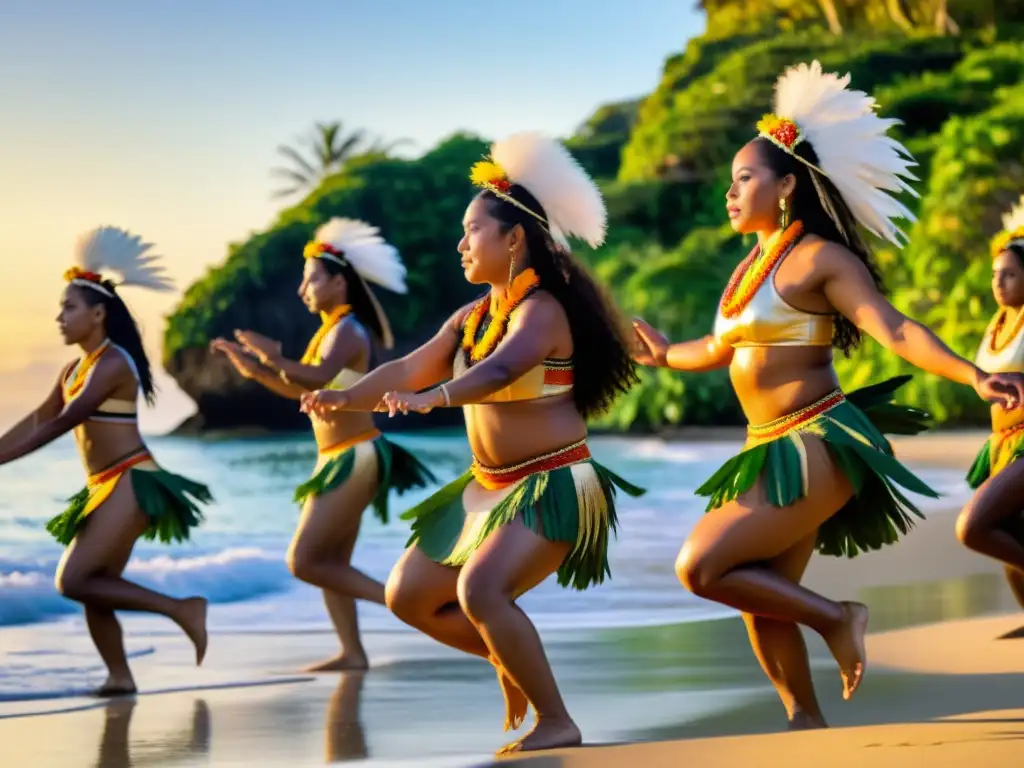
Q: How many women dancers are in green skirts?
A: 5